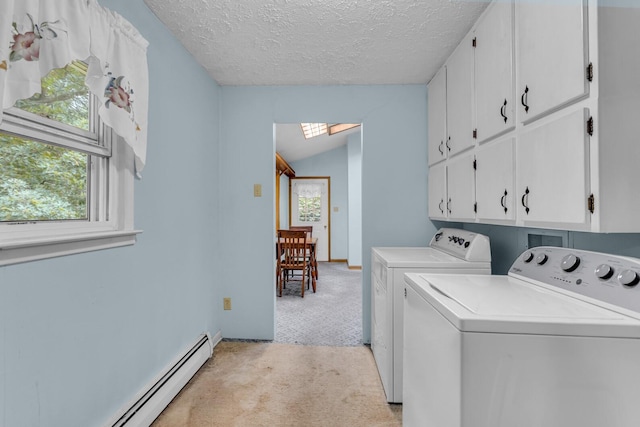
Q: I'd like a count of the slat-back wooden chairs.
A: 2